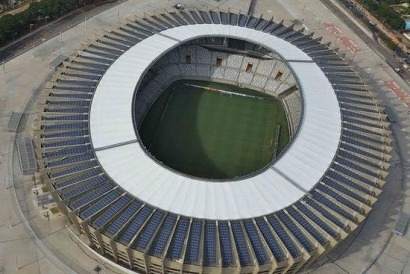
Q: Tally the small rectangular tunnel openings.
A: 4